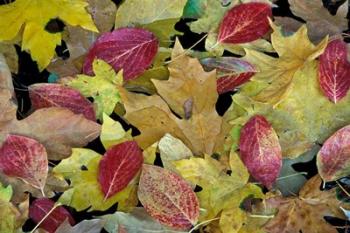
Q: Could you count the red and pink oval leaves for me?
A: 11